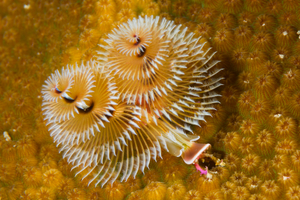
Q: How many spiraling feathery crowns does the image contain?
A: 2